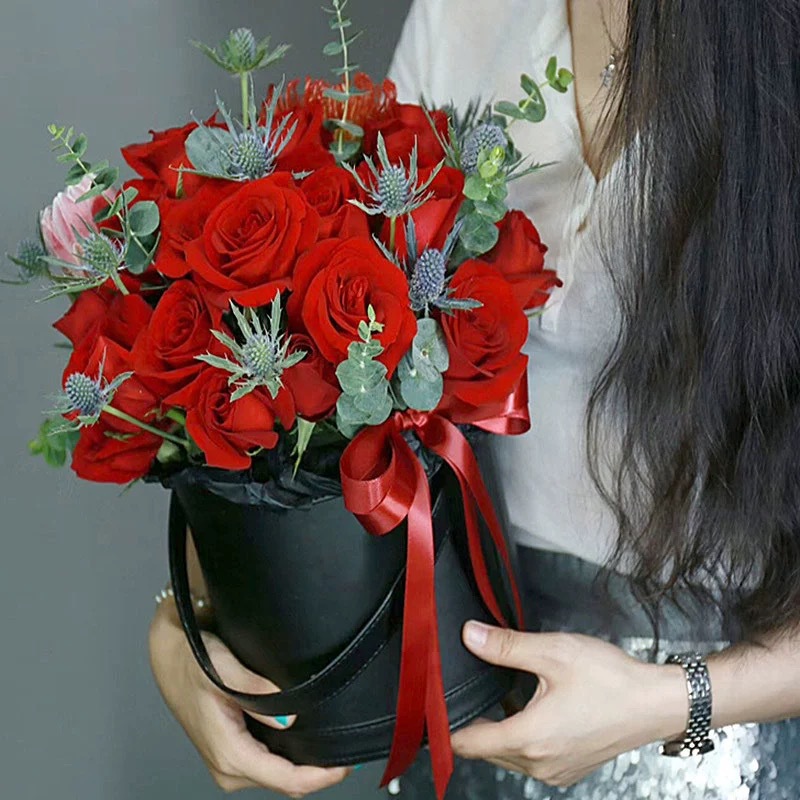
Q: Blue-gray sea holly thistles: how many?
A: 9